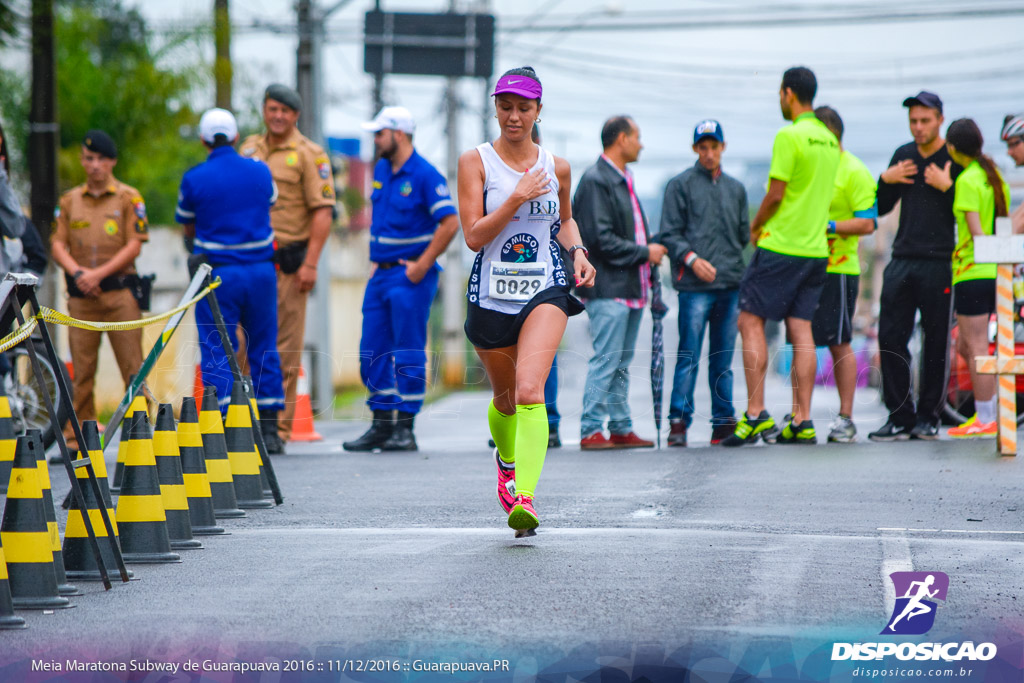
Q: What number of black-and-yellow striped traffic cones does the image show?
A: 12